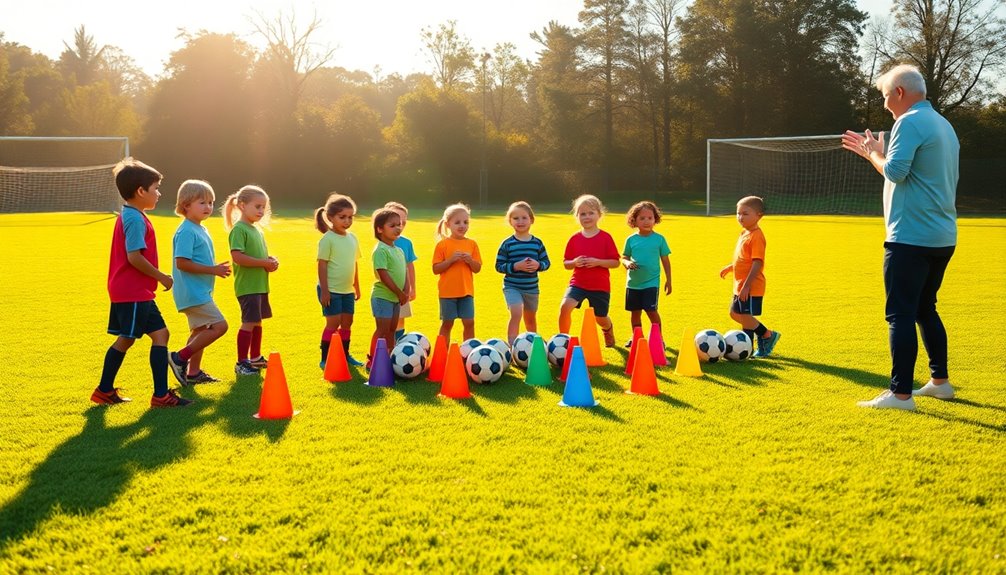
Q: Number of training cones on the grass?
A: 13